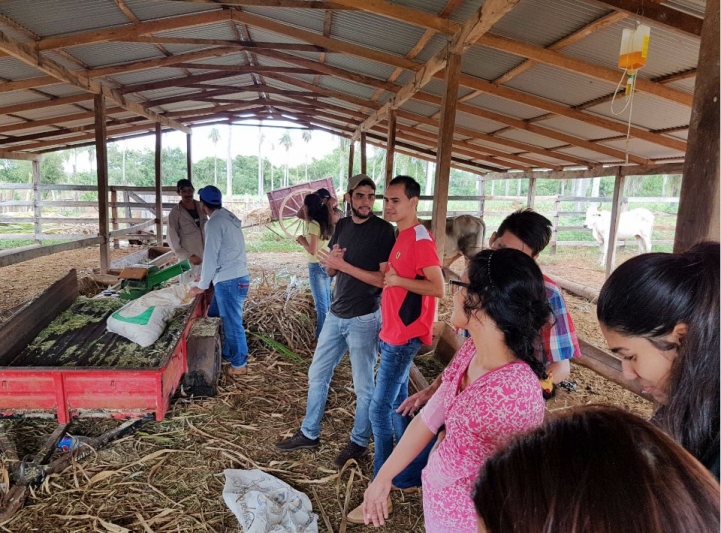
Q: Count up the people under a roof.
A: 10